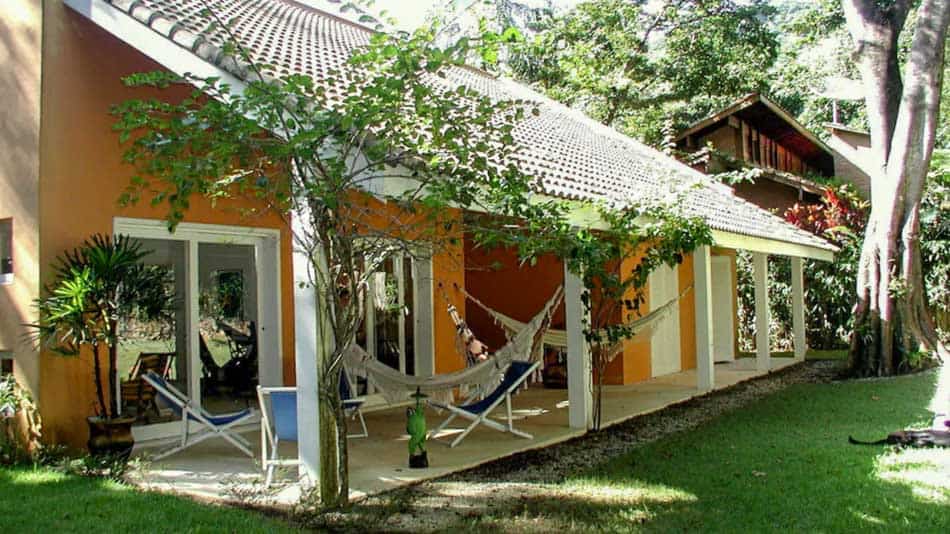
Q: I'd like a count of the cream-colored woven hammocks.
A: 2